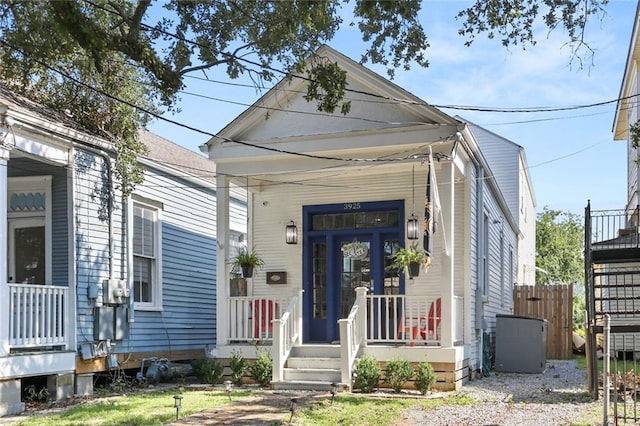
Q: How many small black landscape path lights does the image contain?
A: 4